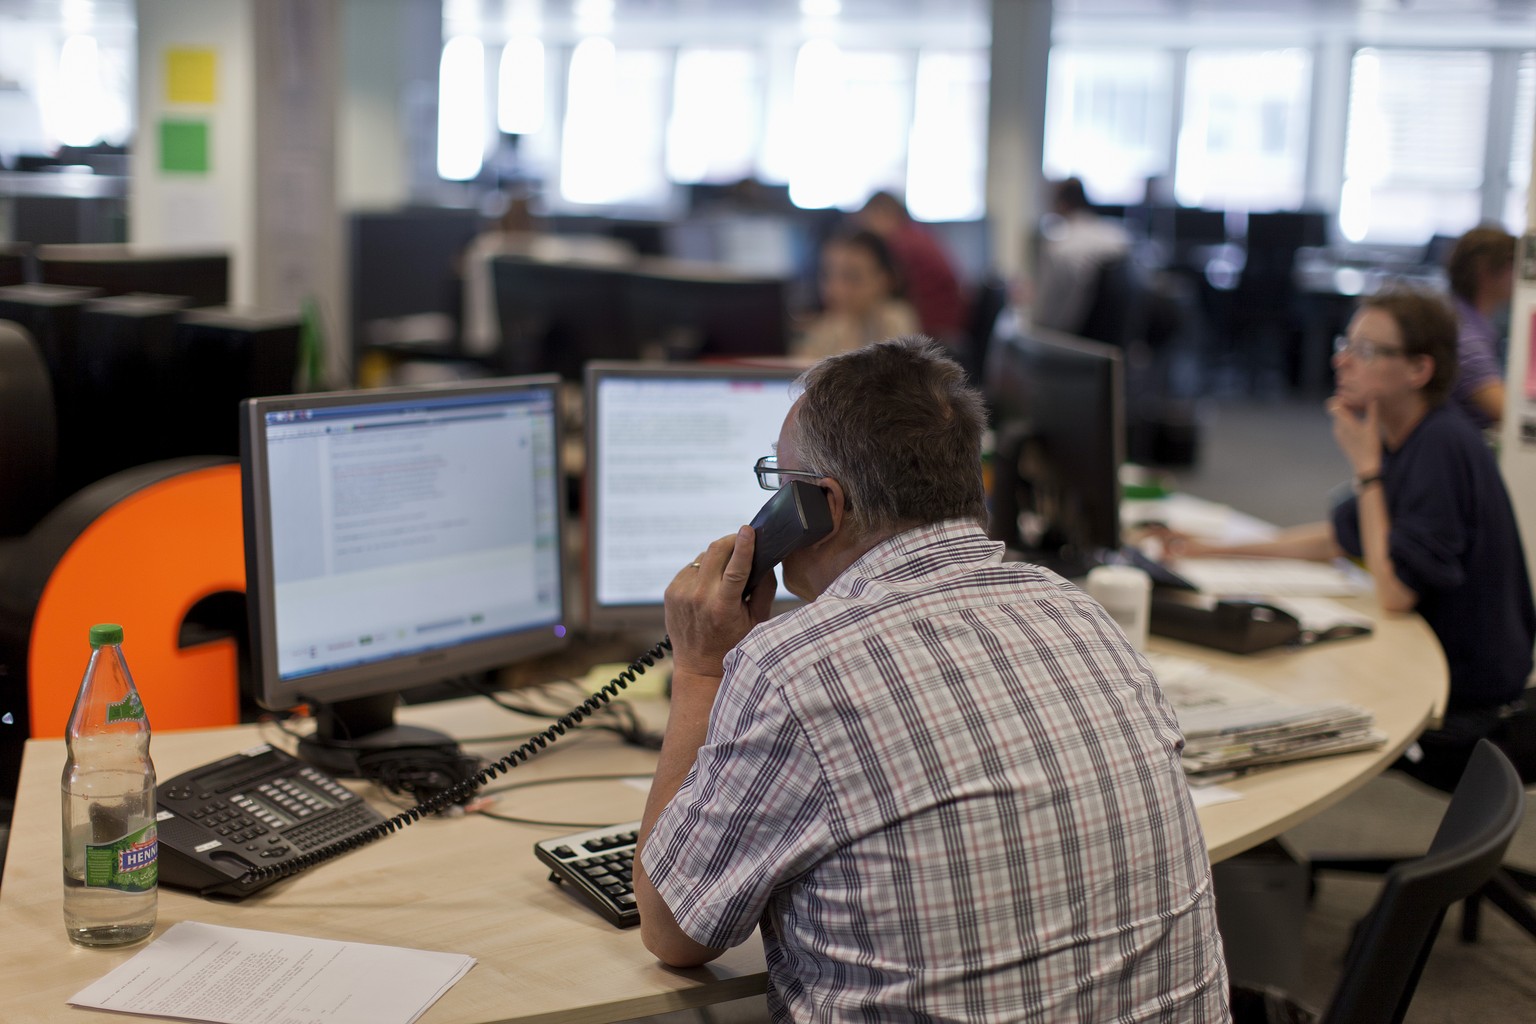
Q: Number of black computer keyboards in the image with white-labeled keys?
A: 1